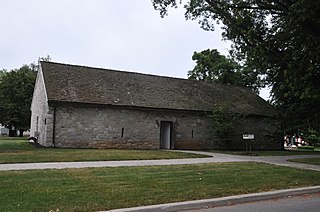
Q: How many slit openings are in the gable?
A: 2